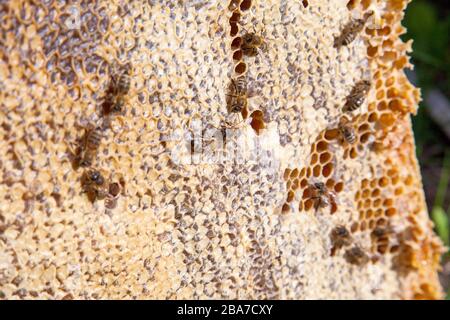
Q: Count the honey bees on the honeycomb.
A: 12